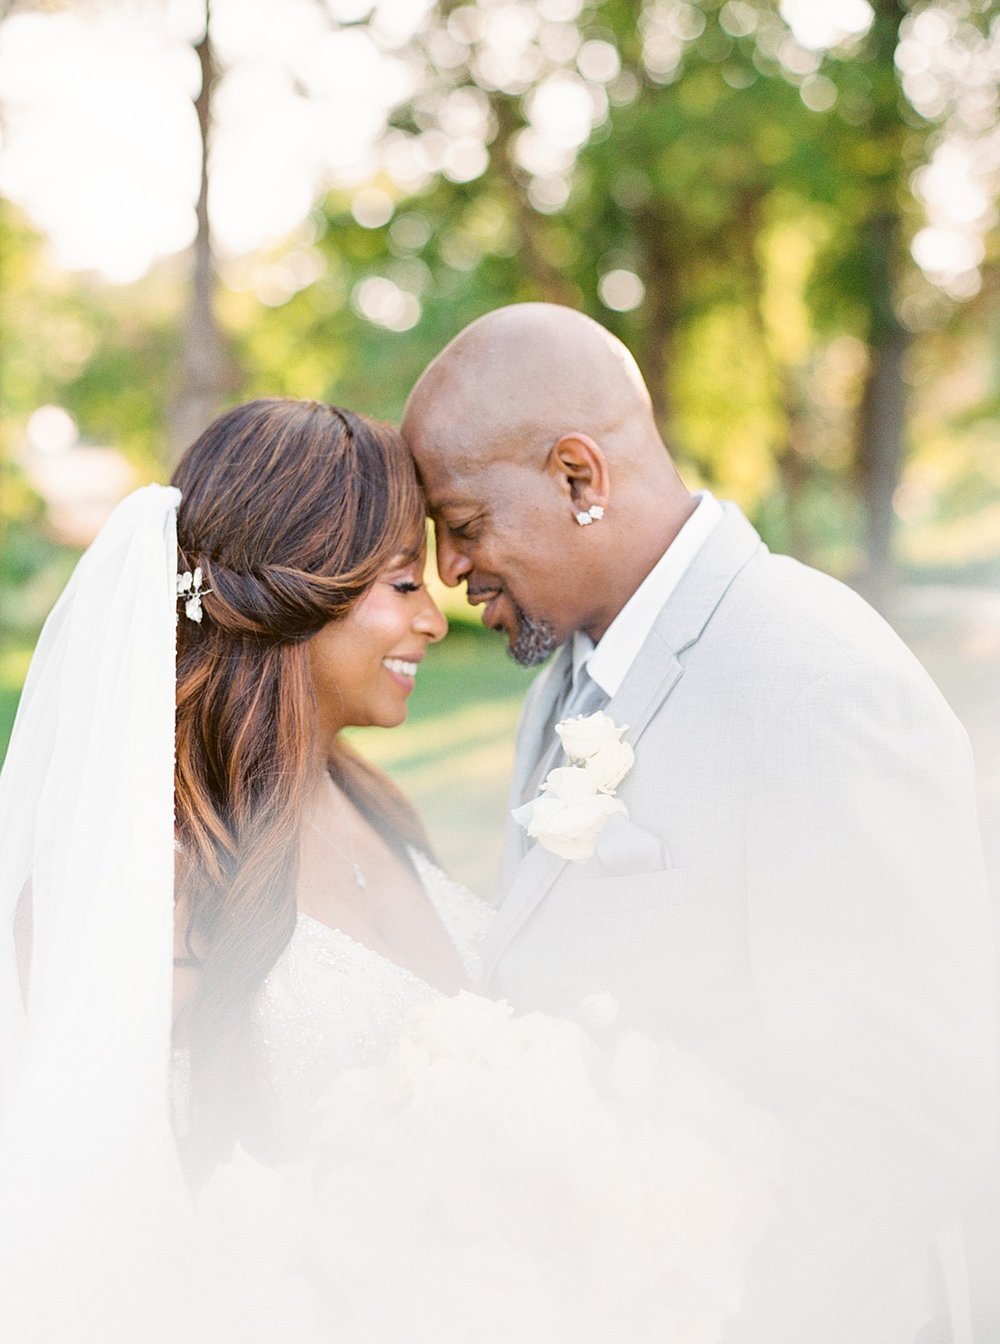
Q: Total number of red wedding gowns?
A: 0